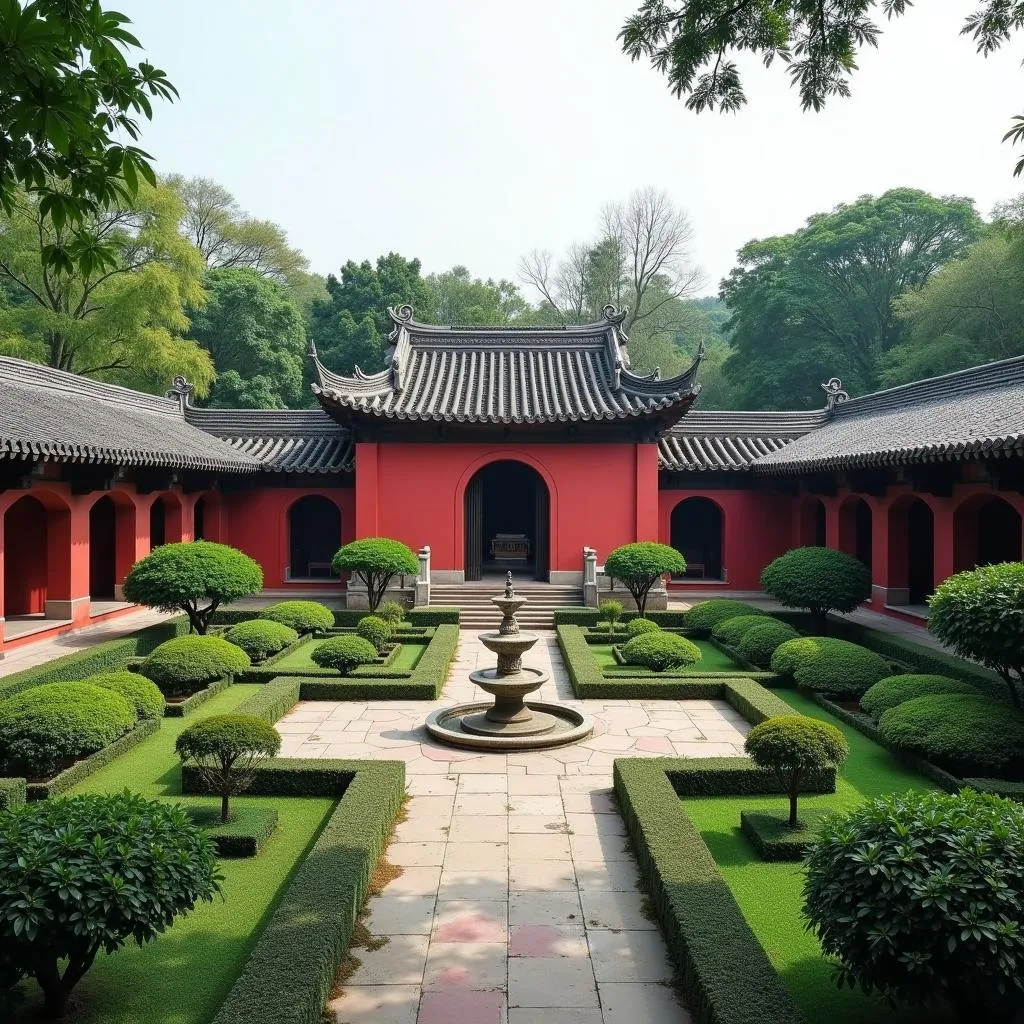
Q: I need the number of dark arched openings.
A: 11